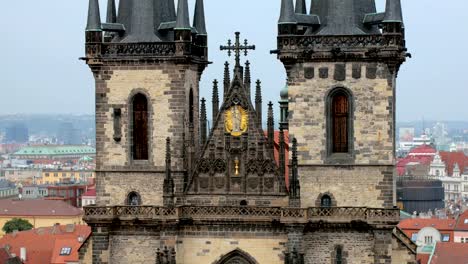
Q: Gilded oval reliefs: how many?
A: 1